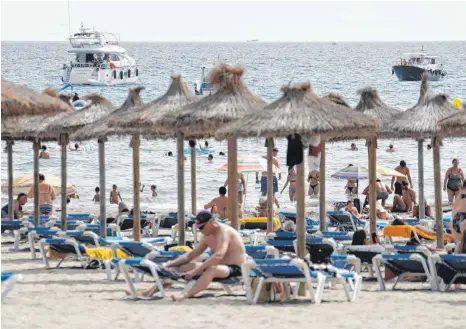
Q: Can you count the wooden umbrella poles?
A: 14